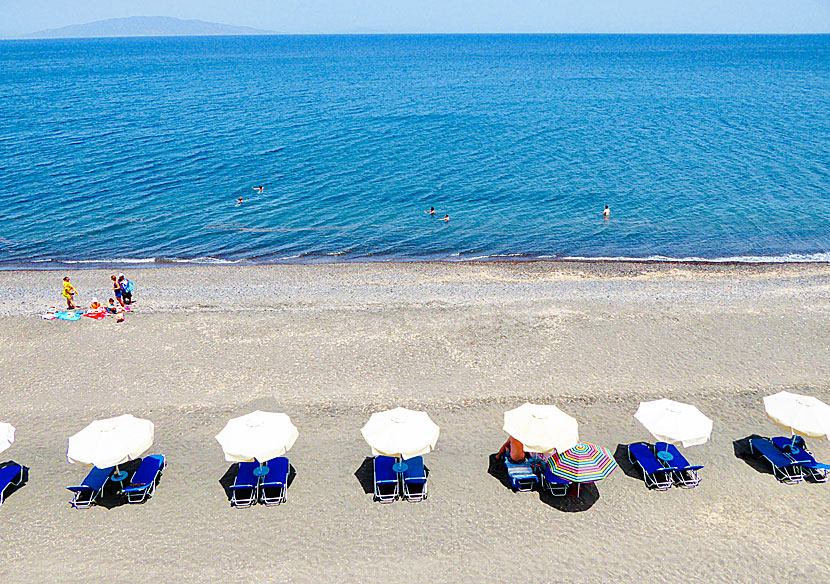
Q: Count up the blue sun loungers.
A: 13